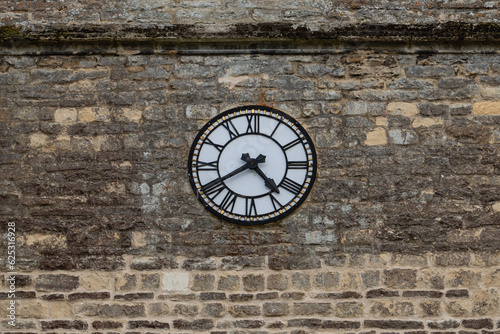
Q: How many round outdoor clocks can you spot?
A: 1